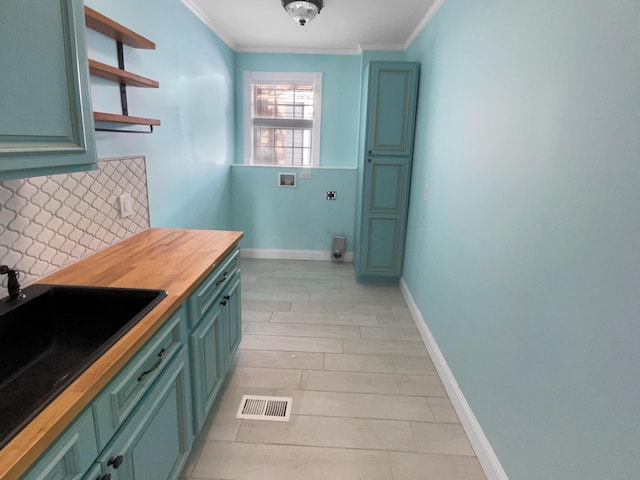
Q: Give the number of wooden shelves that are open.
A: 3